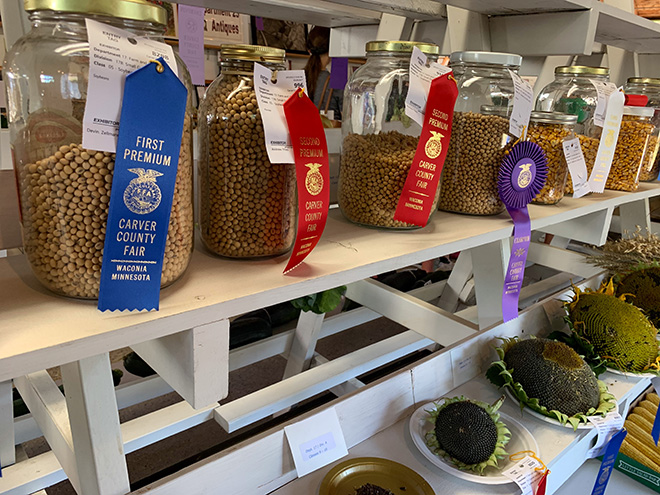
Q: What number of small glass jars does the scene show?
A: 2